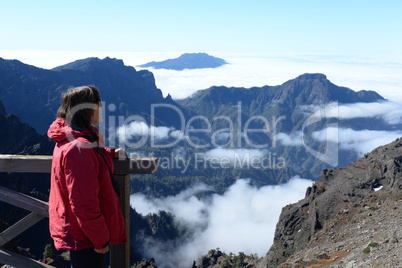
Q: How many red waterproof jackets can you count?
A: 1